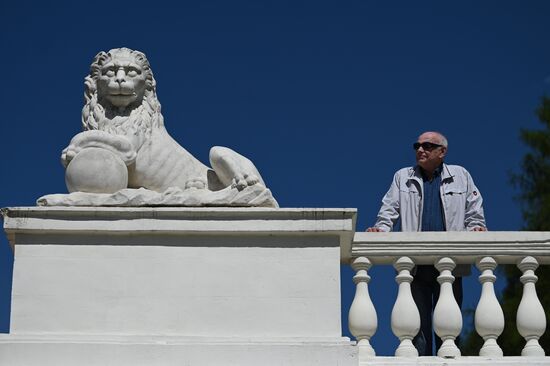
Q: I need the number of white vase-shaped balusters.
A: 5